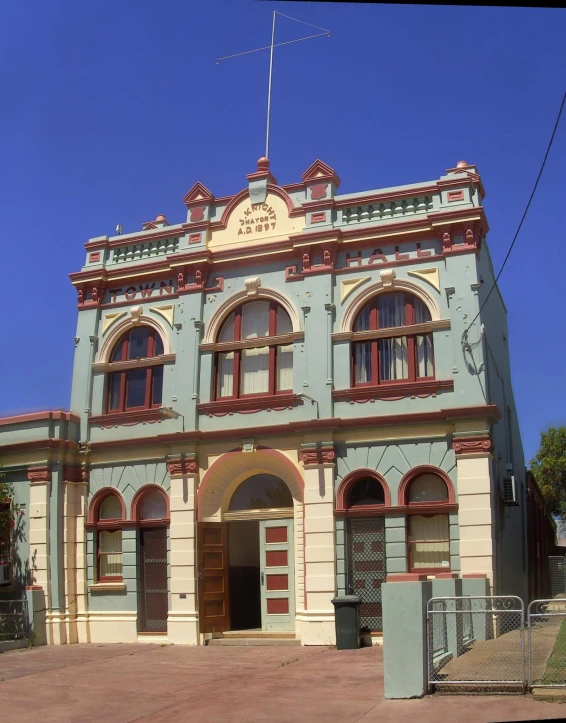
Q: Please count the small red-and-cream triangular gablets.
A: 2